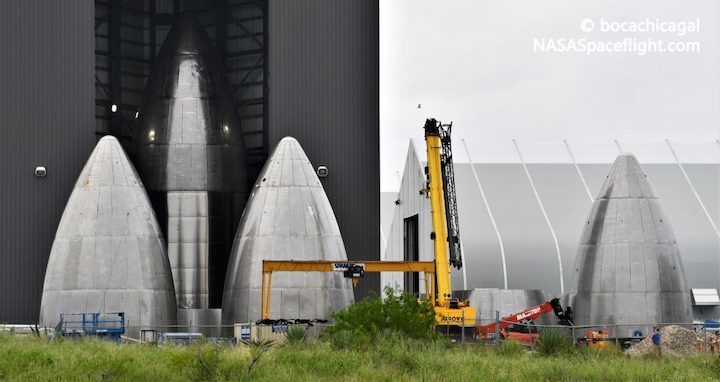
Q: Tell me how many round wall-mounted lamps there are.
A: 2